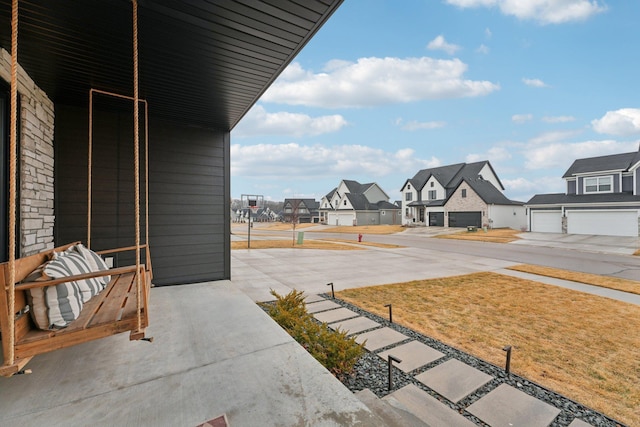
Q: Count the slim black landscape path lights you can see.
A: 4